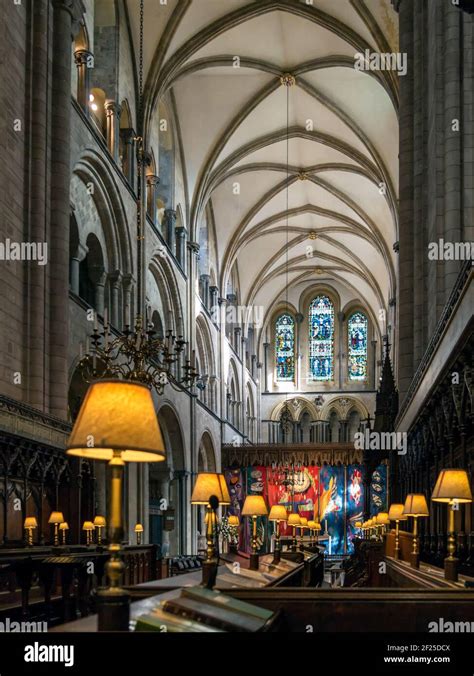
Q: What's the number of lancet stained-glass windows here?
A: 3